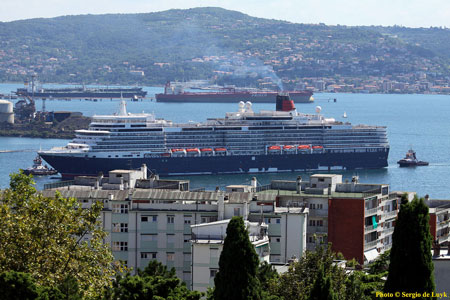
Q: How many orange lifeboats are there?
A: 8